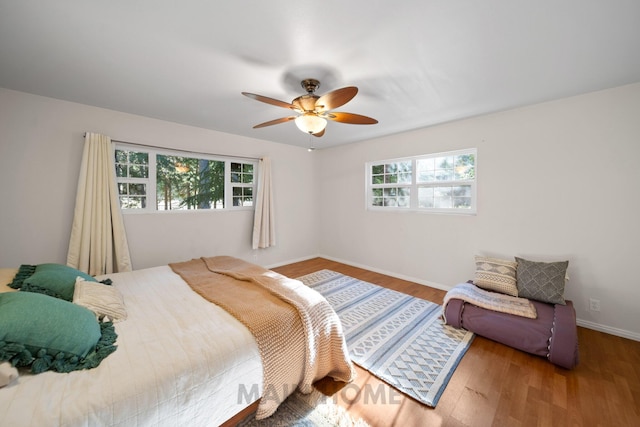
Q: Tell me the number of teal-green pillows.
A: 2